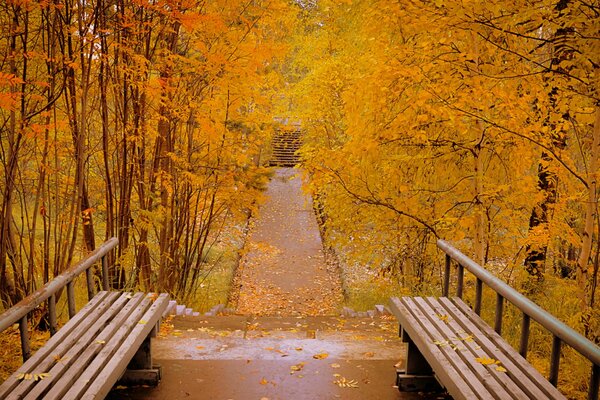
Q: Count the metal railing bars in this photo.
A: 12